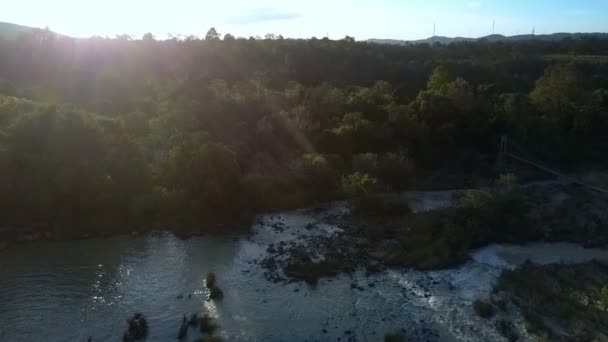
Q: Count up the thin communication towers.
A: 3